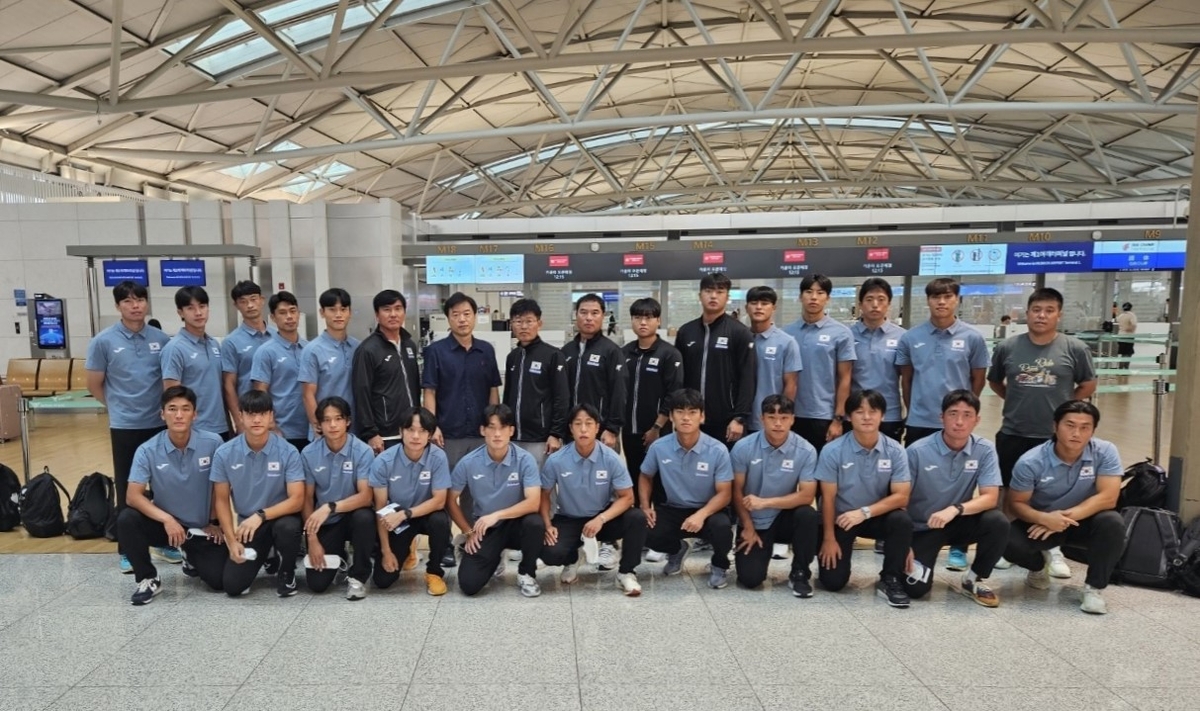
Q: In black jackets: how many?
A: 5